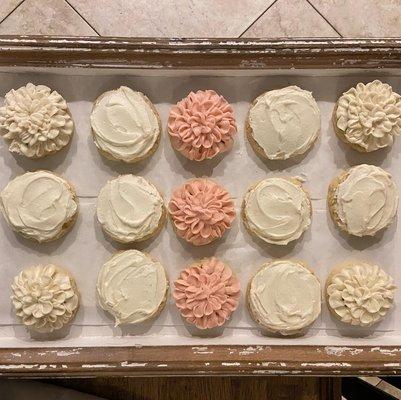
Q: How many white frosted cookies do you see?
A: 12